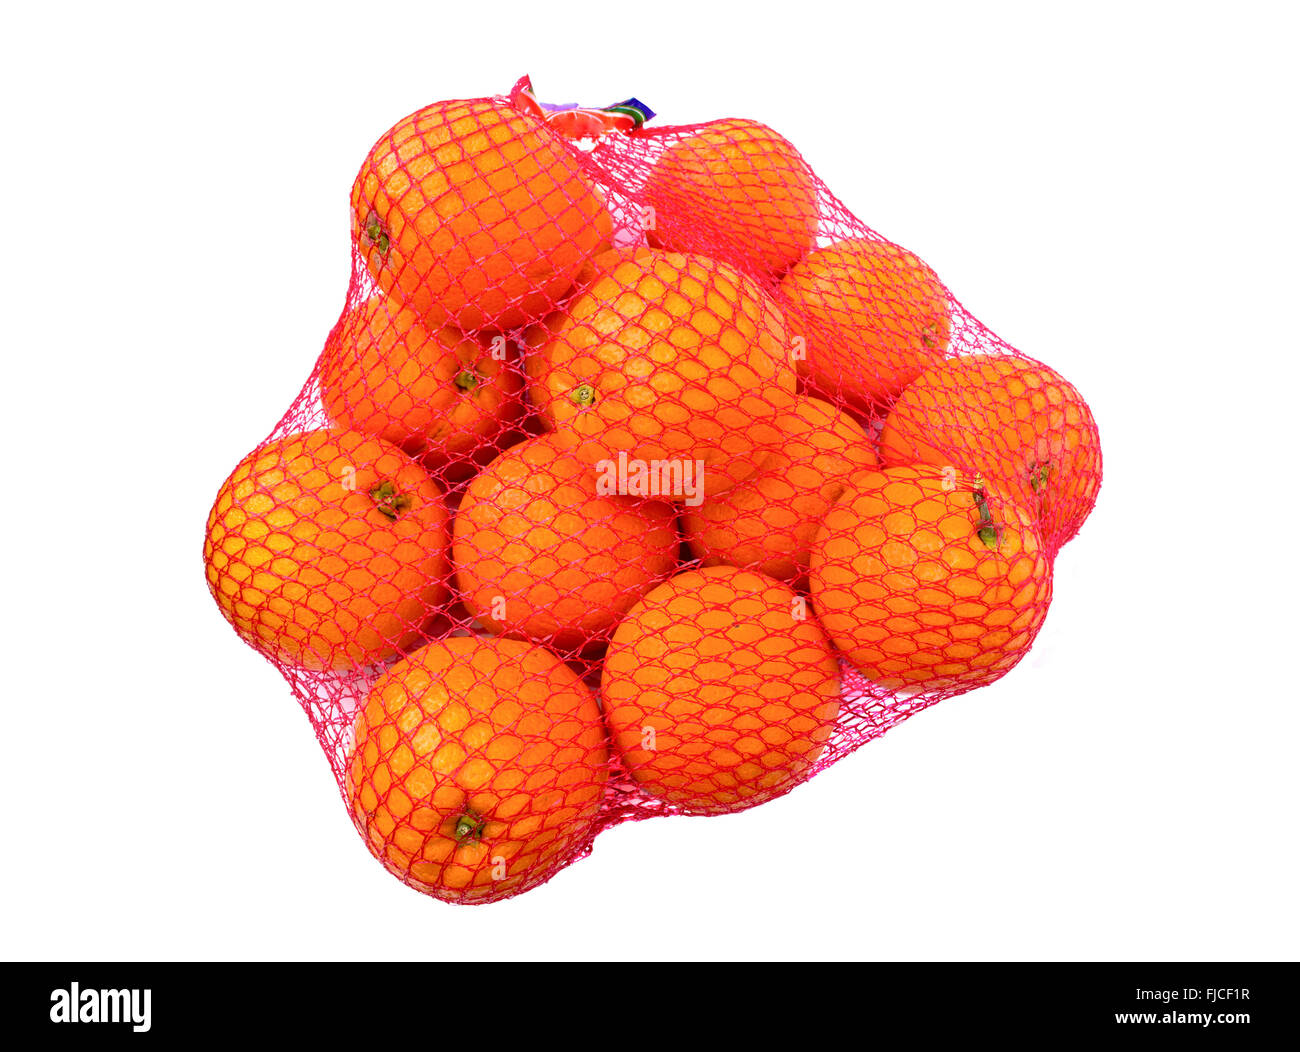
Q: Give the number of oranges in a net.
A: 12